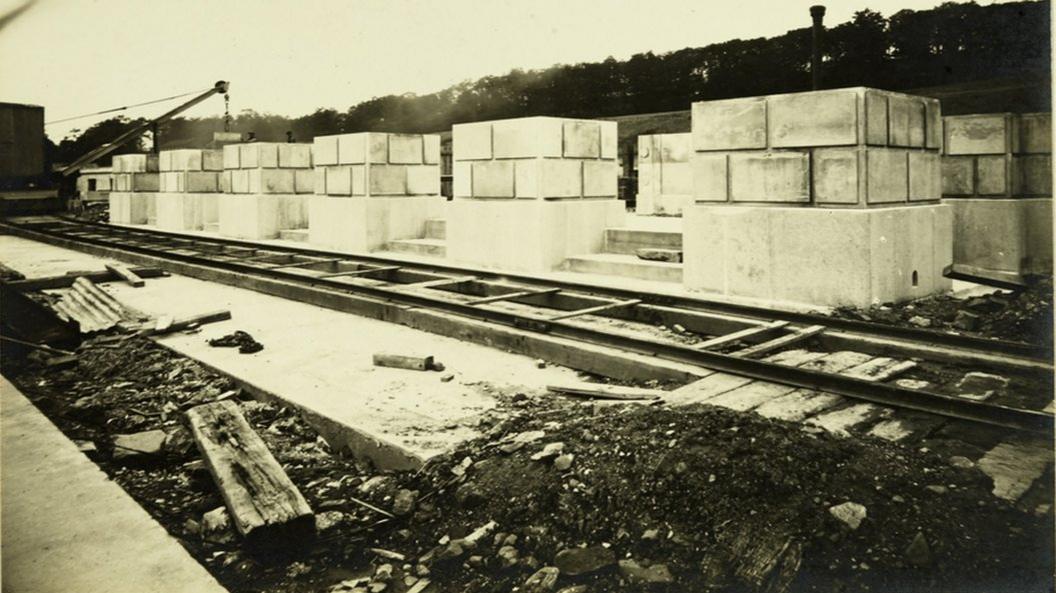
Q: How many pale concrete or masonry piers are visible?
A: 8